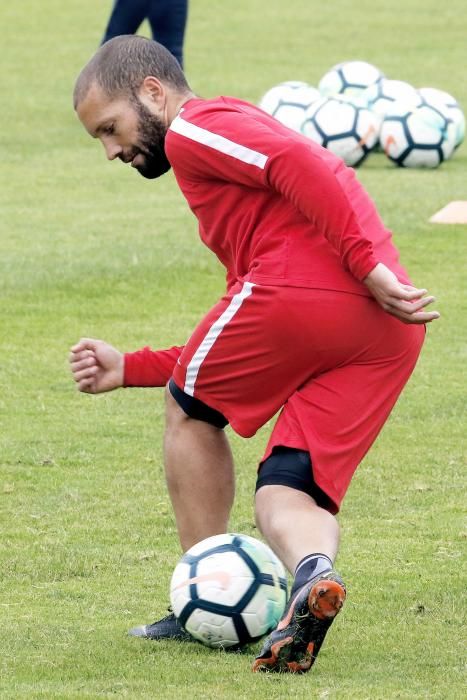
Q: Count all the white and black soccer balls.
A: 7